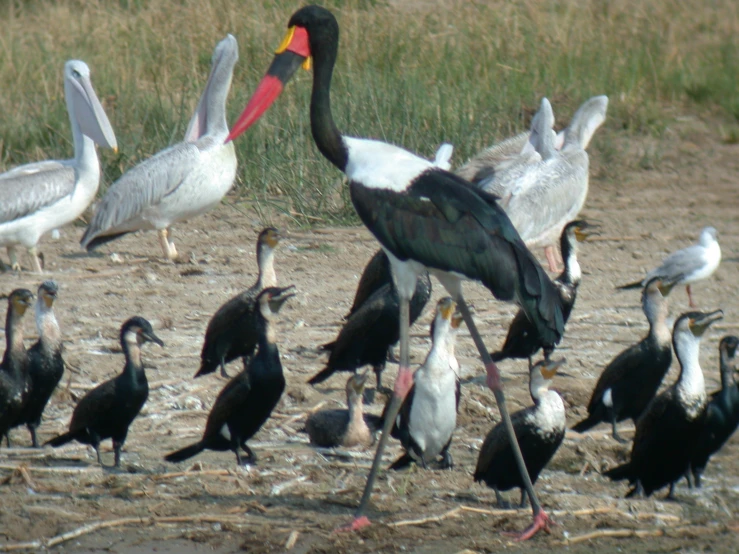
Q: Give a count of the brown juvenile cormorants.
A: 1